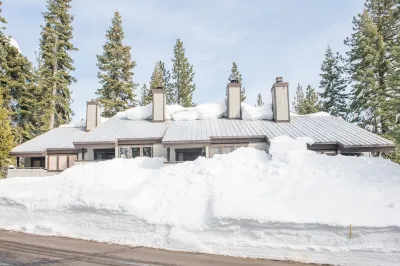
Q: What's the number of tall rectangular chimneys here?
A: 4